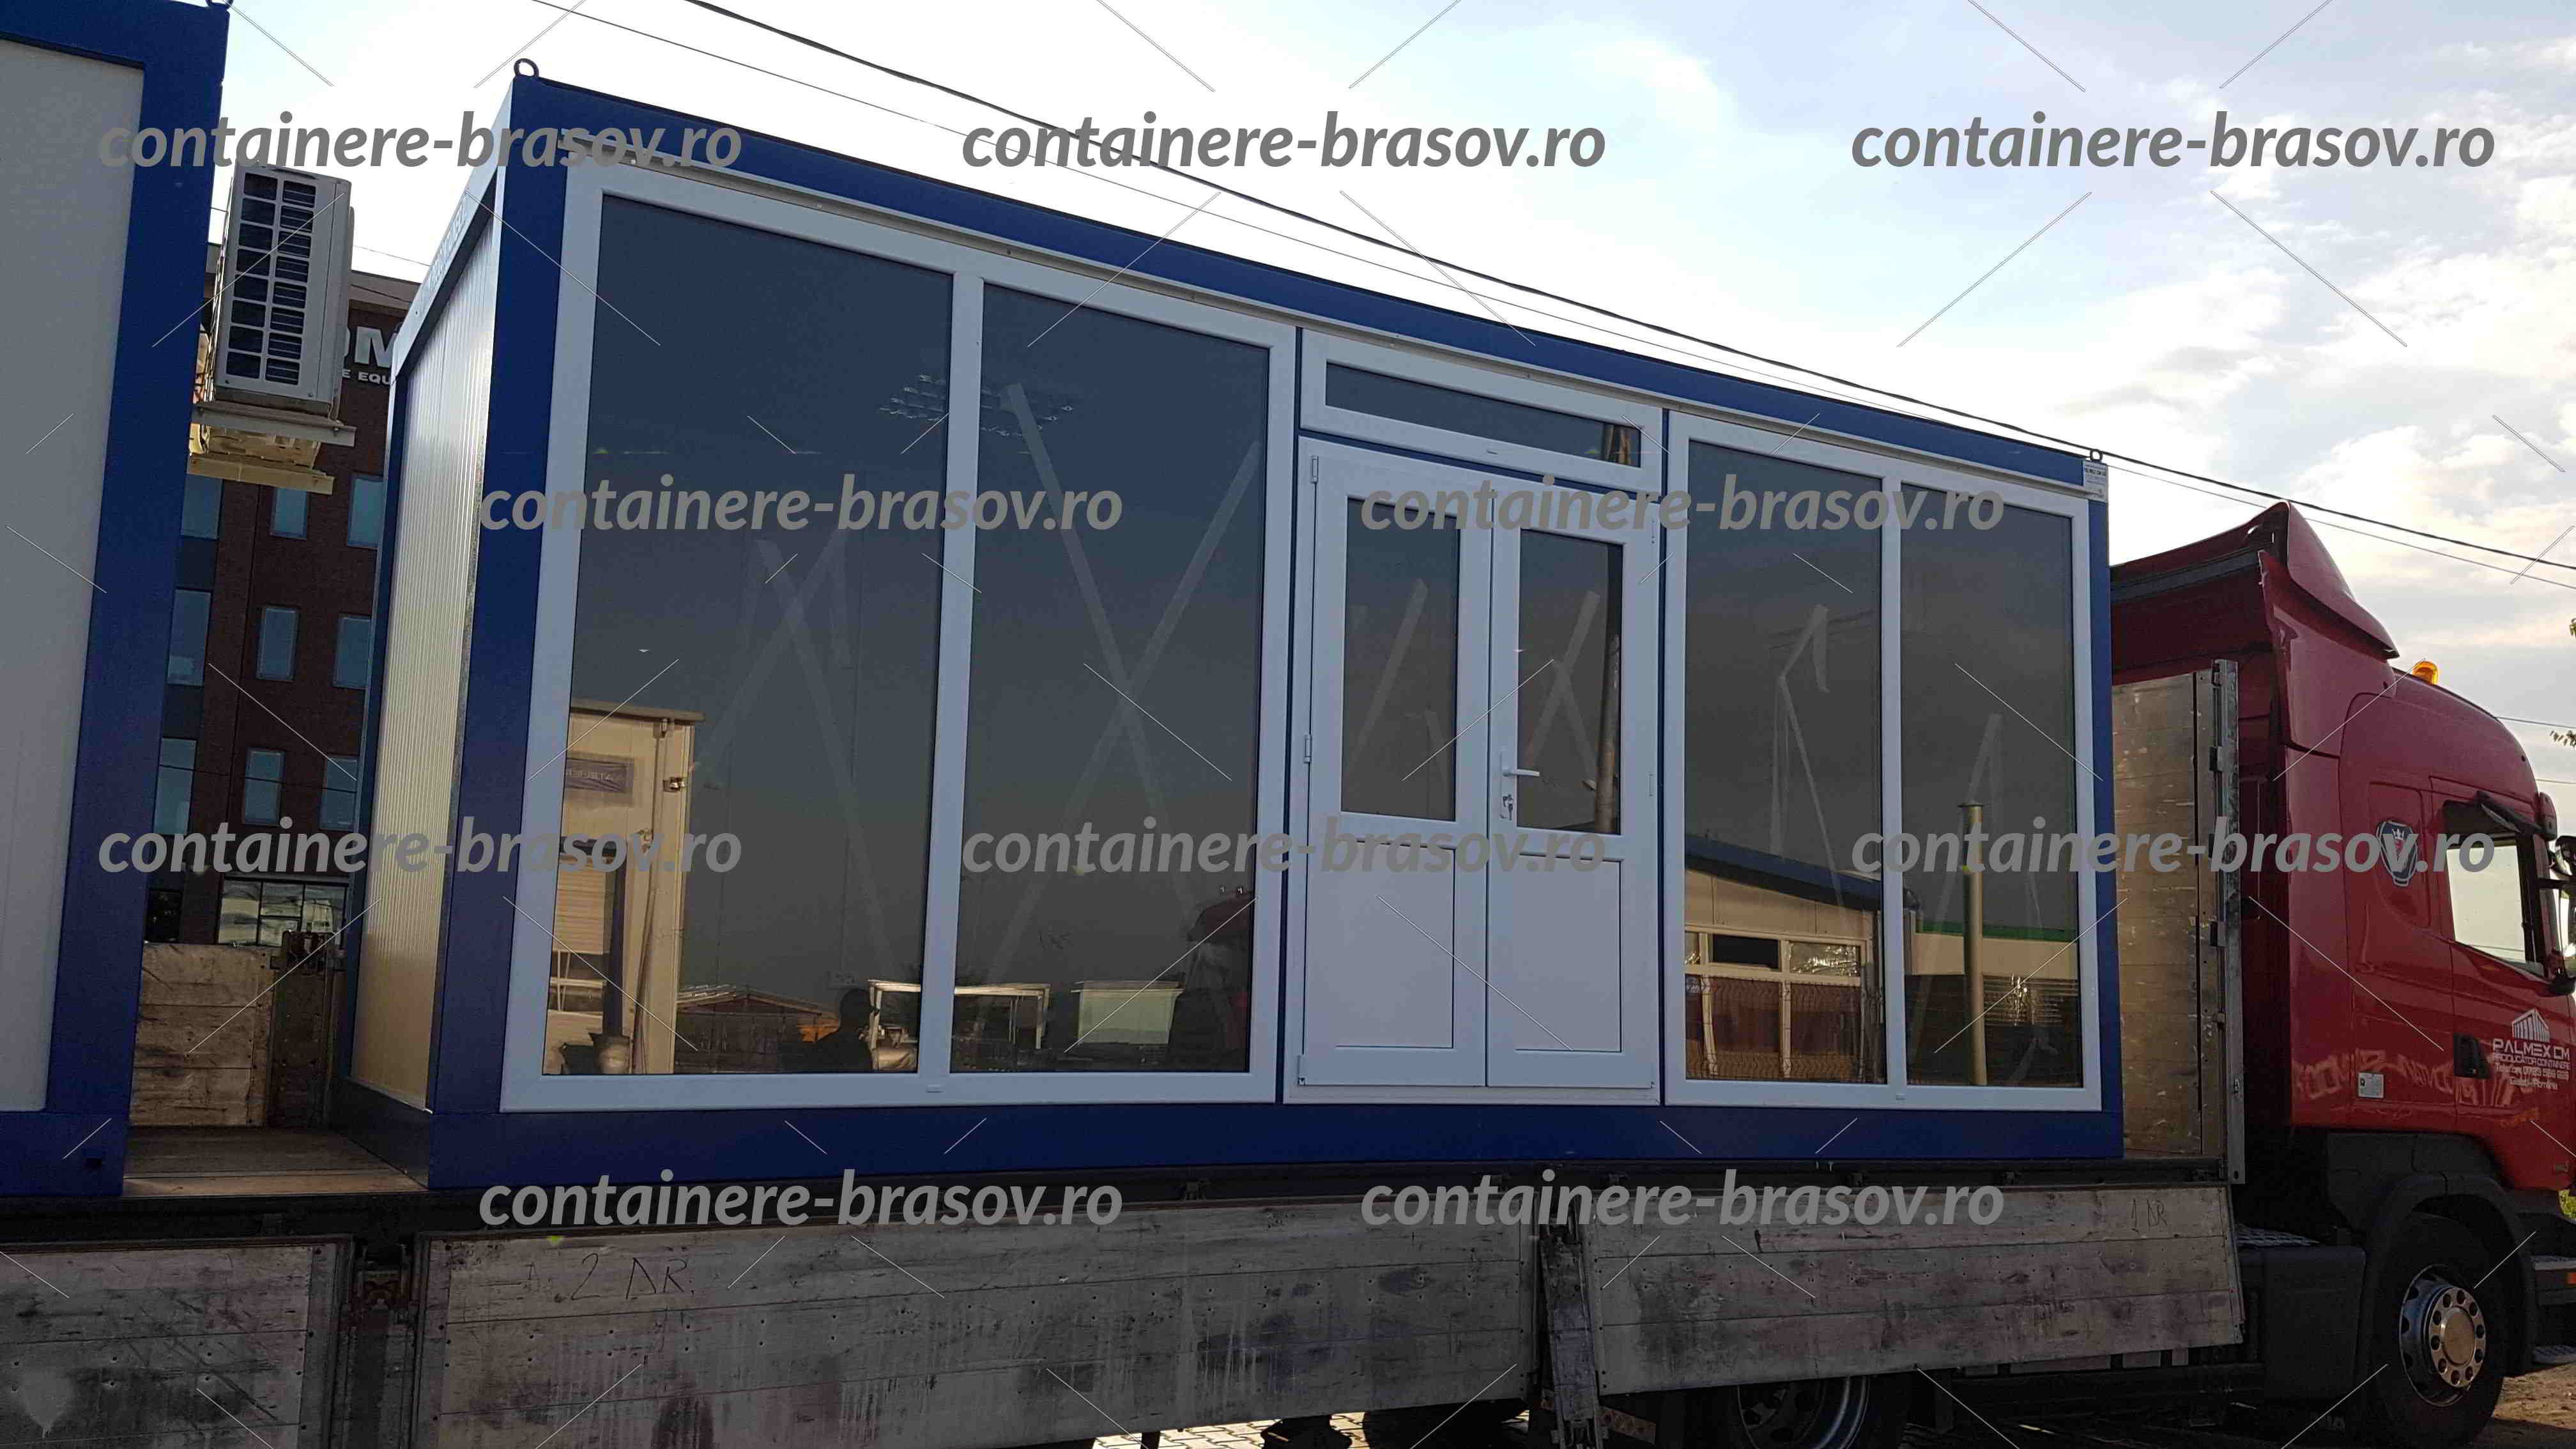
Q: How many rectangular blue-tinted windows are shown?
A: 9